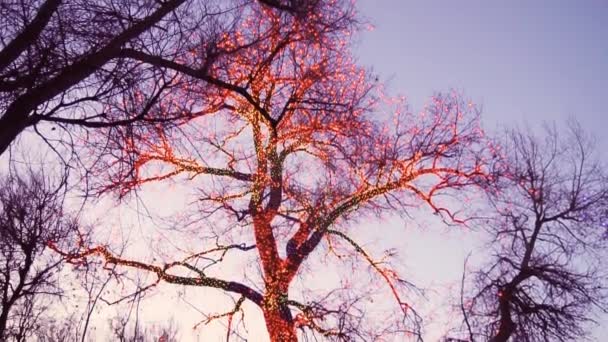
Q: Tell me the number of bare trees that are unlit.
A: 3